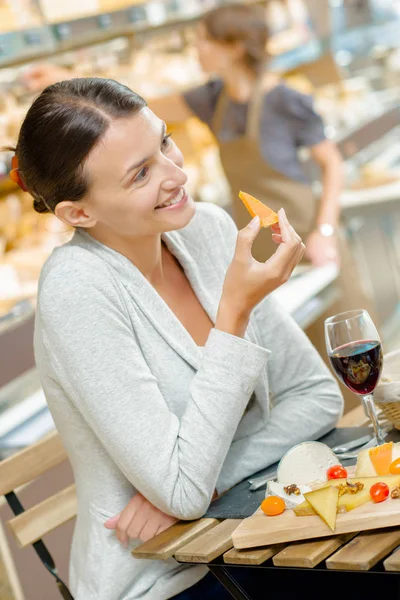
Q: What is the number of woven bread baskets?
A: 1